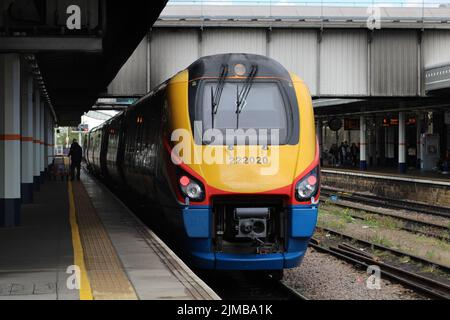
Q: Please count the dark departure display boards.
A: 2